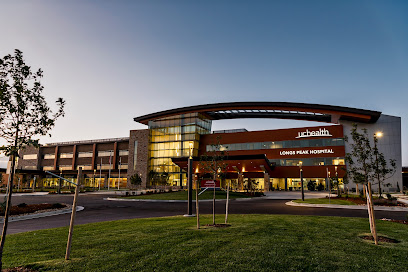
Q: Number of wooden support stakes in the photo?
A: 5